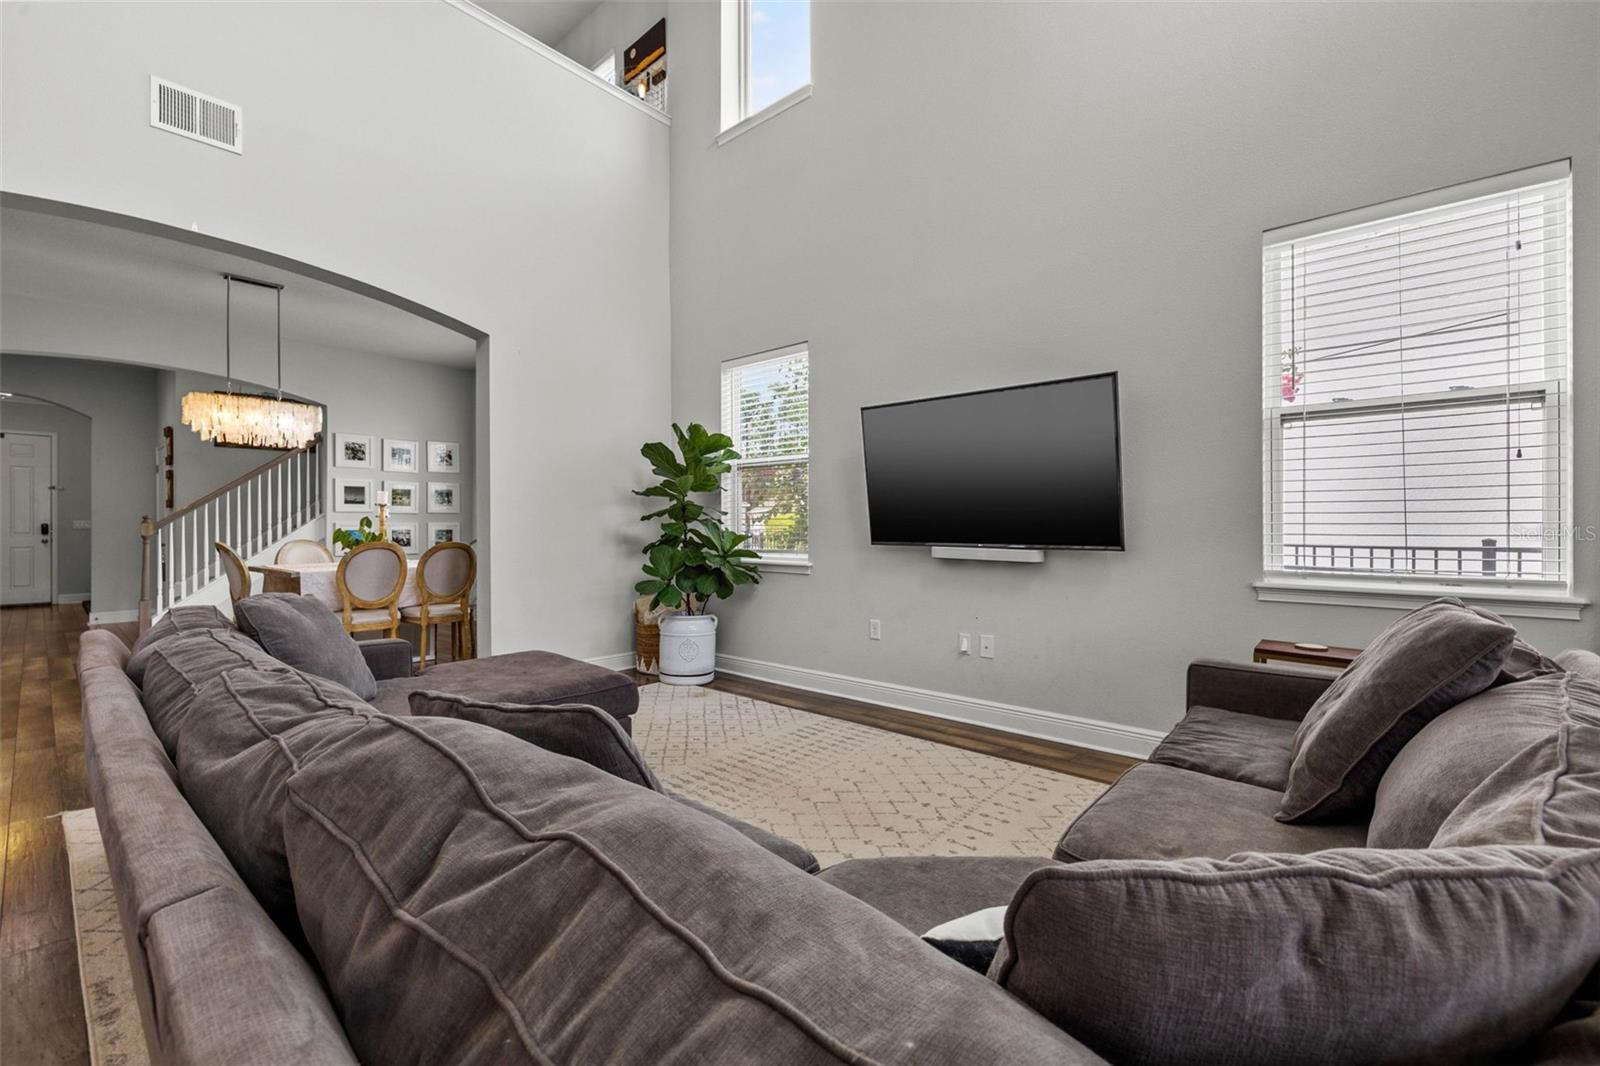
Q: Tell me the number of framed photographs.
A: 9